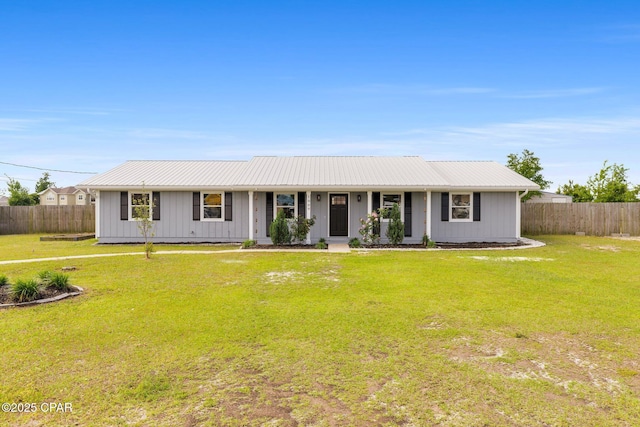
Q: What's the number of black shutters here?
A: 10